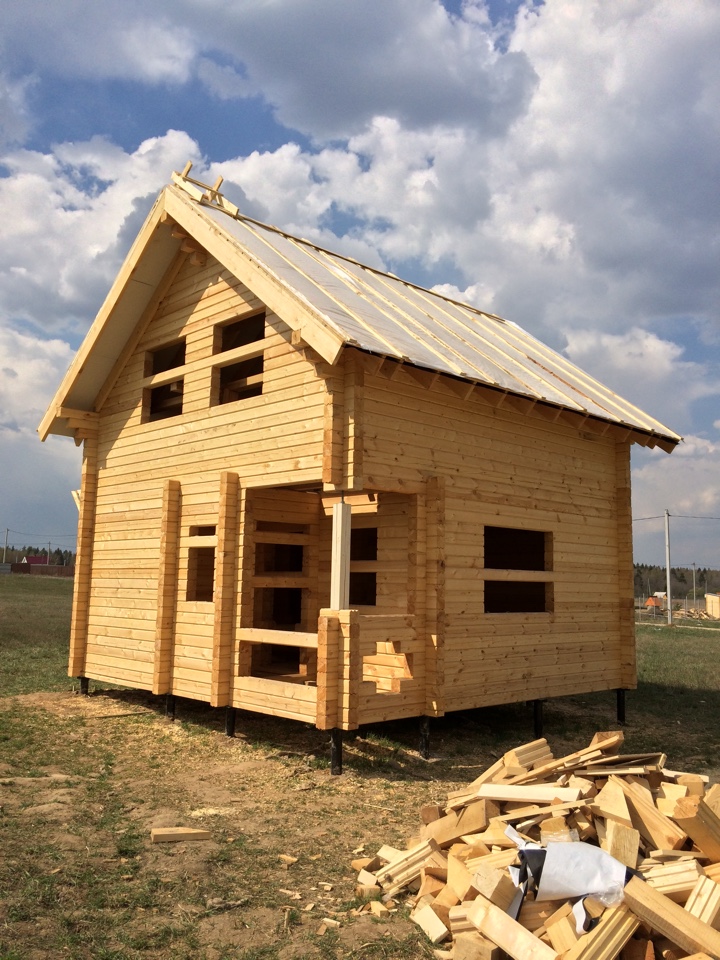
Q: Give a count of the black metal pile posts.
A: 7